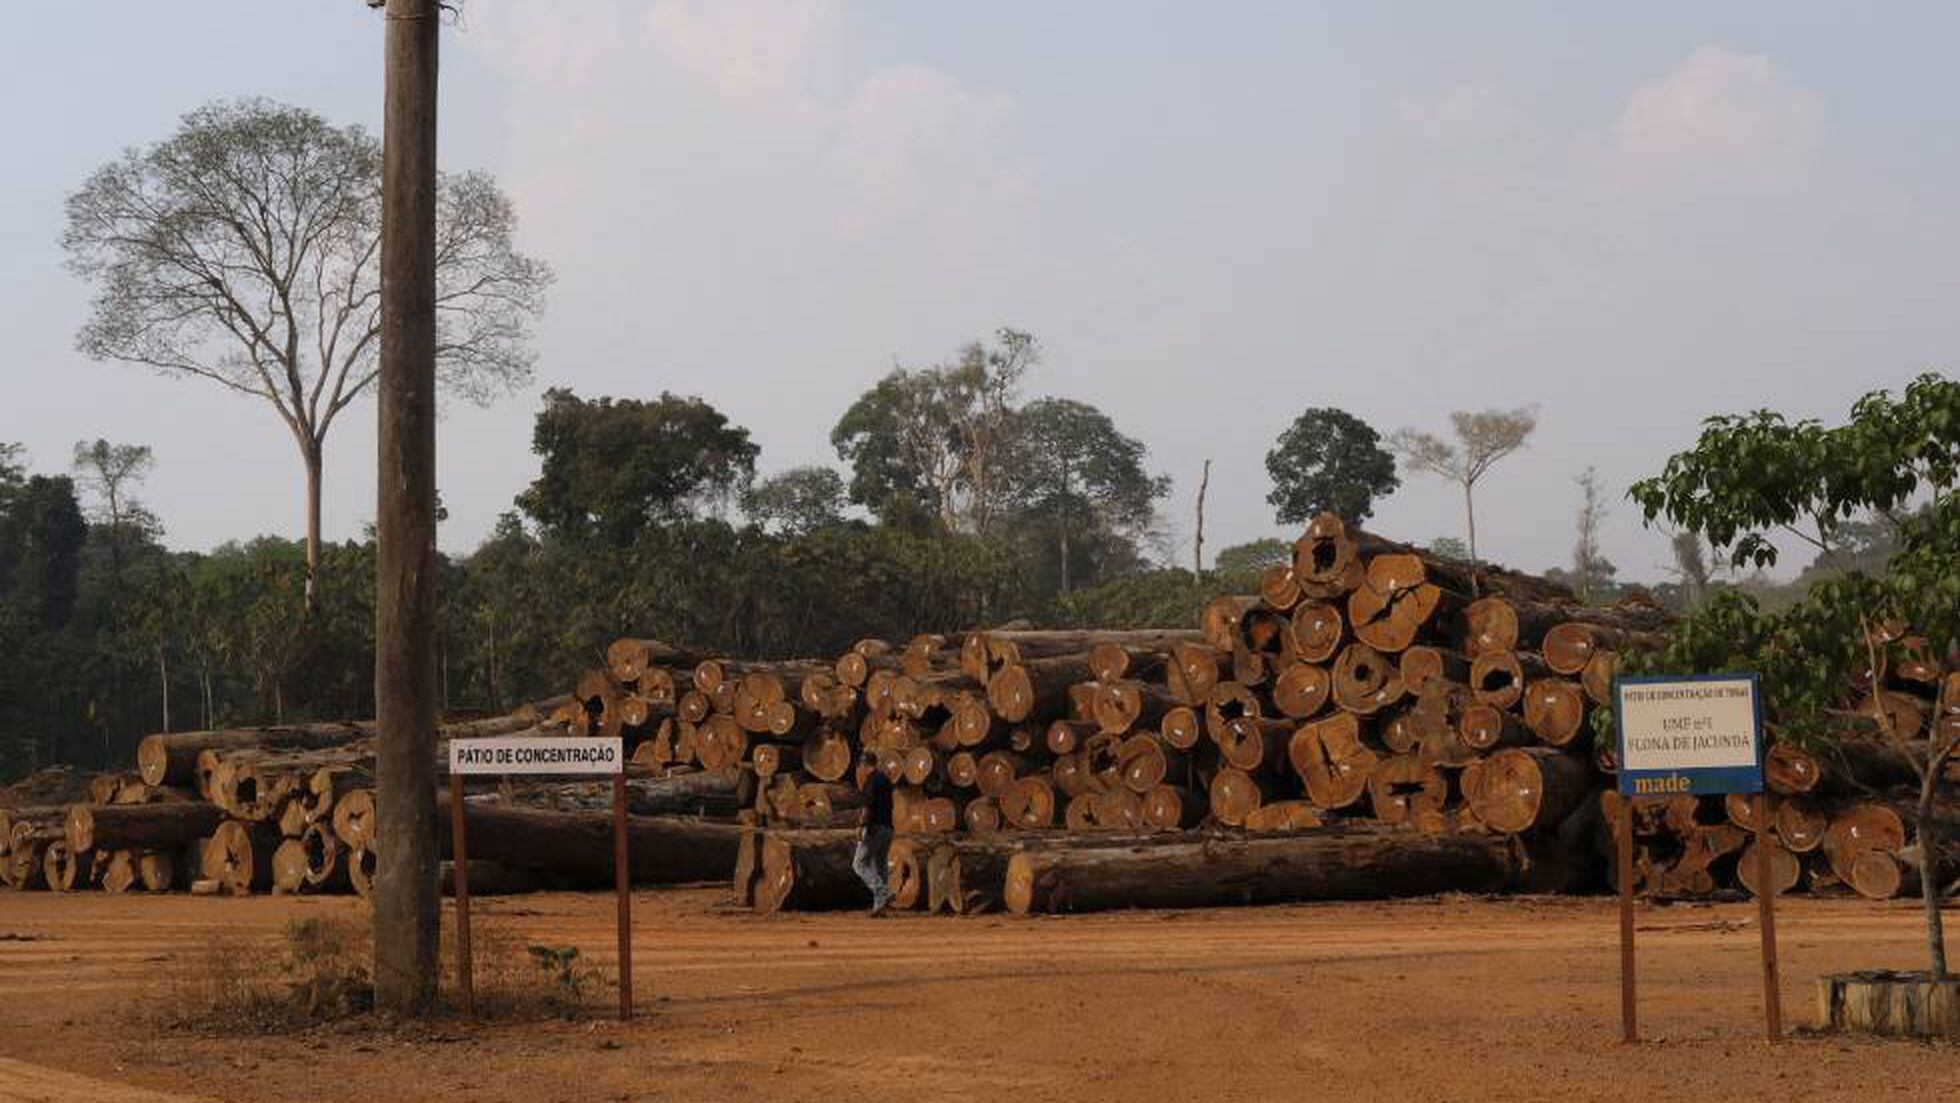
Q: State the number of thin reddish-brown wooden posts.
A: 4